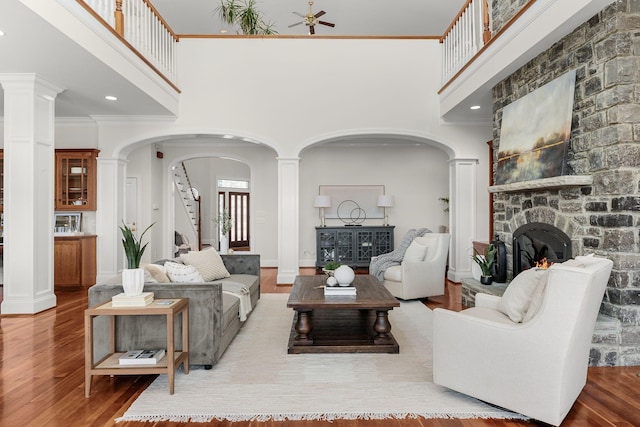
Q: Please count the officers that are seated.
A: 0